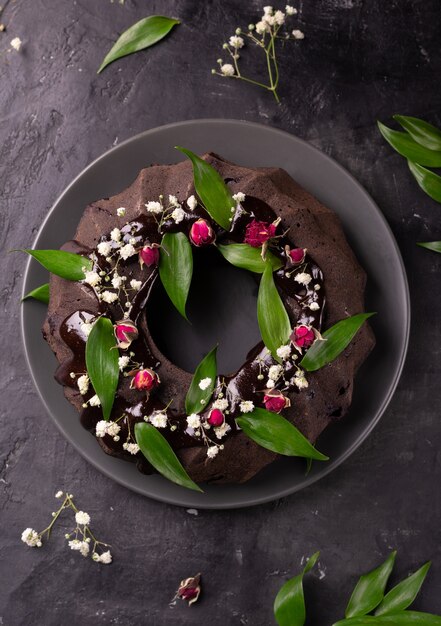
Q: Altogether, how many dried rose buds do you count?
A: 10